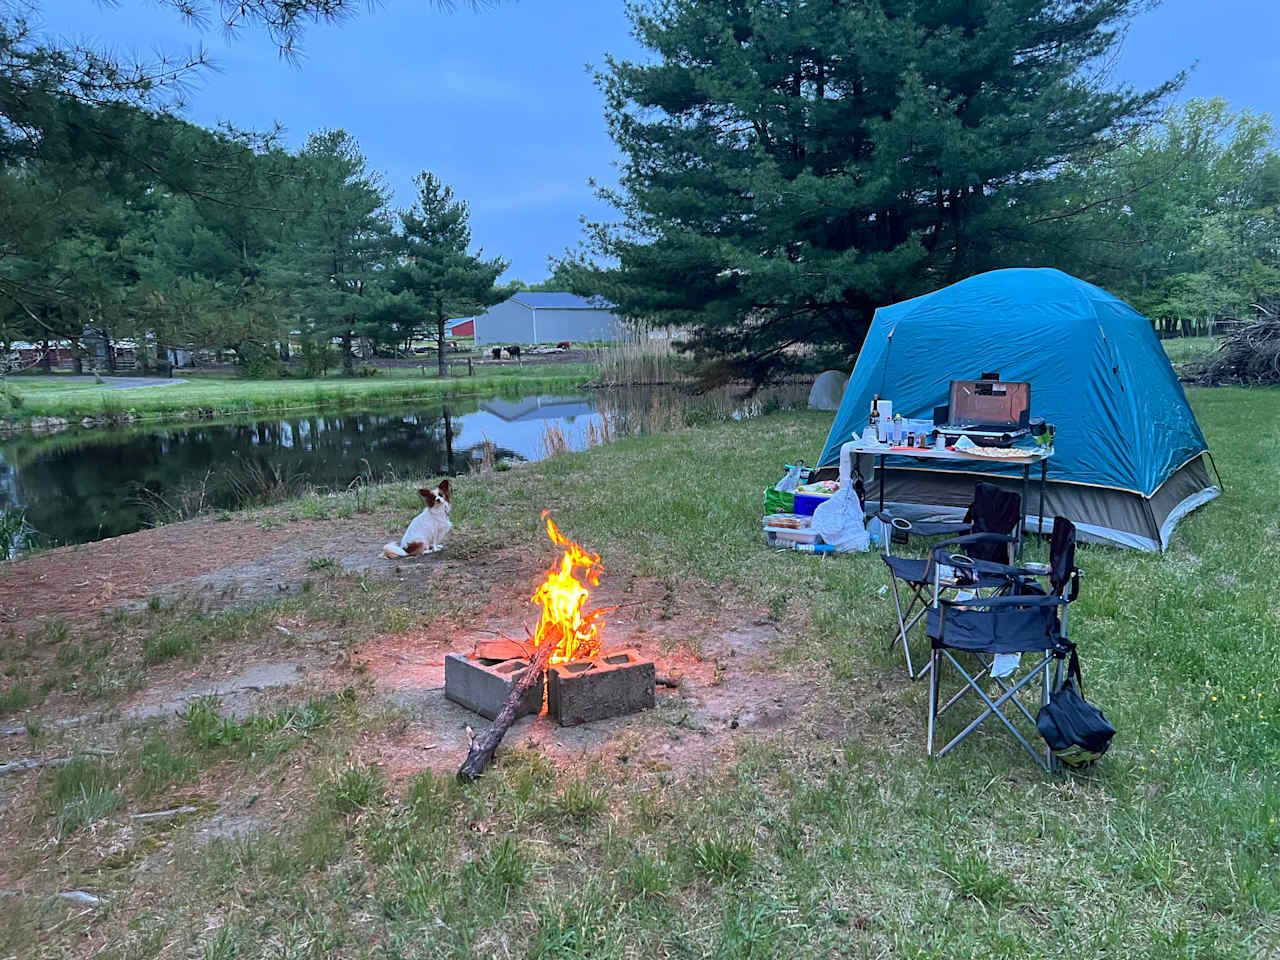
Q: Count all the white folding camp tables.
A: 1